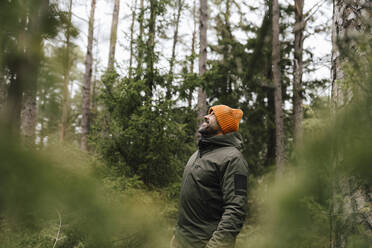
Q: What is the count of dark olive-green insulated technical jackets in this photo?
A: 1